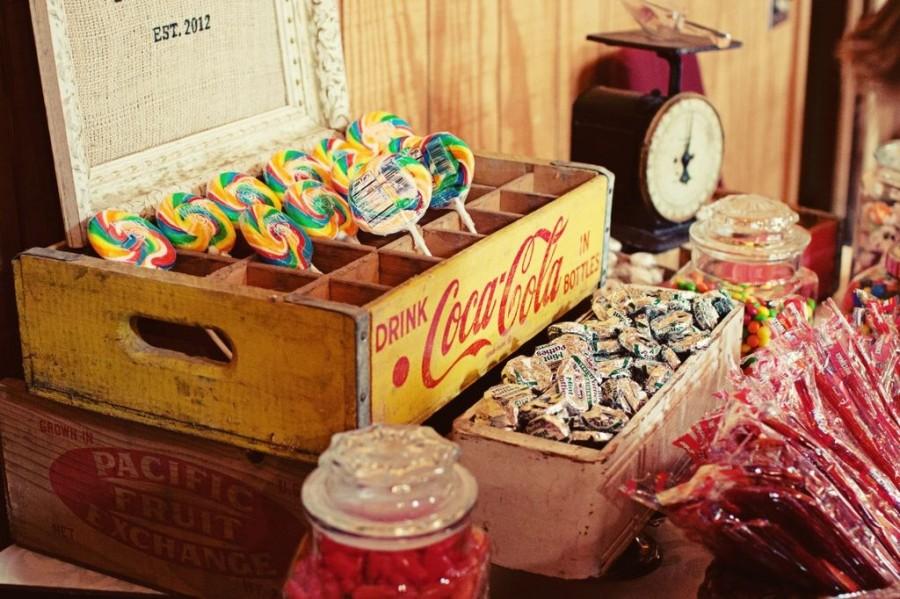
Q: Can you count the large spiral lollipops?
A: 12